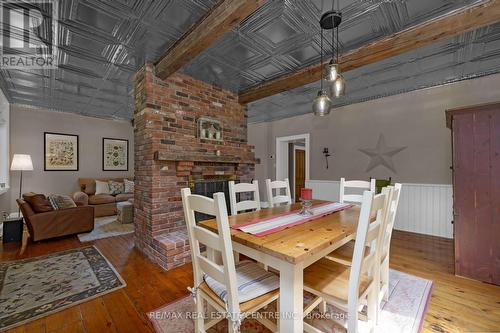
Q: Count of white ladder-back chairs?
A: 6